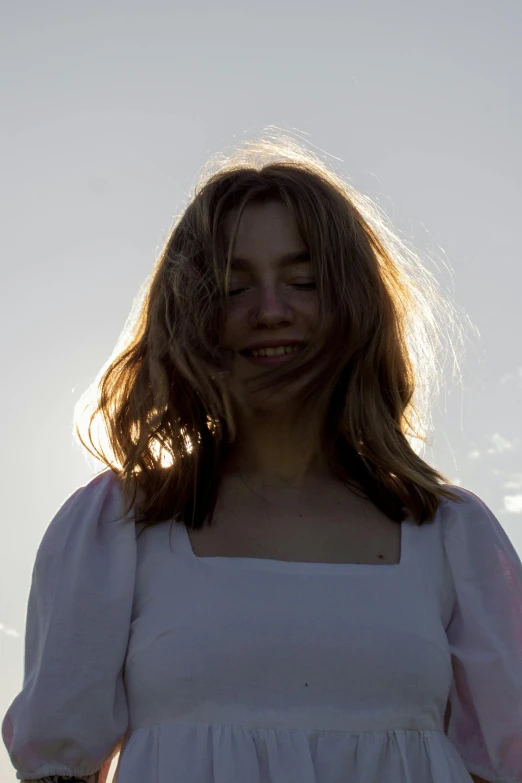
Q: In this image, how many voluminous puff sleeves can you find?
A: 2